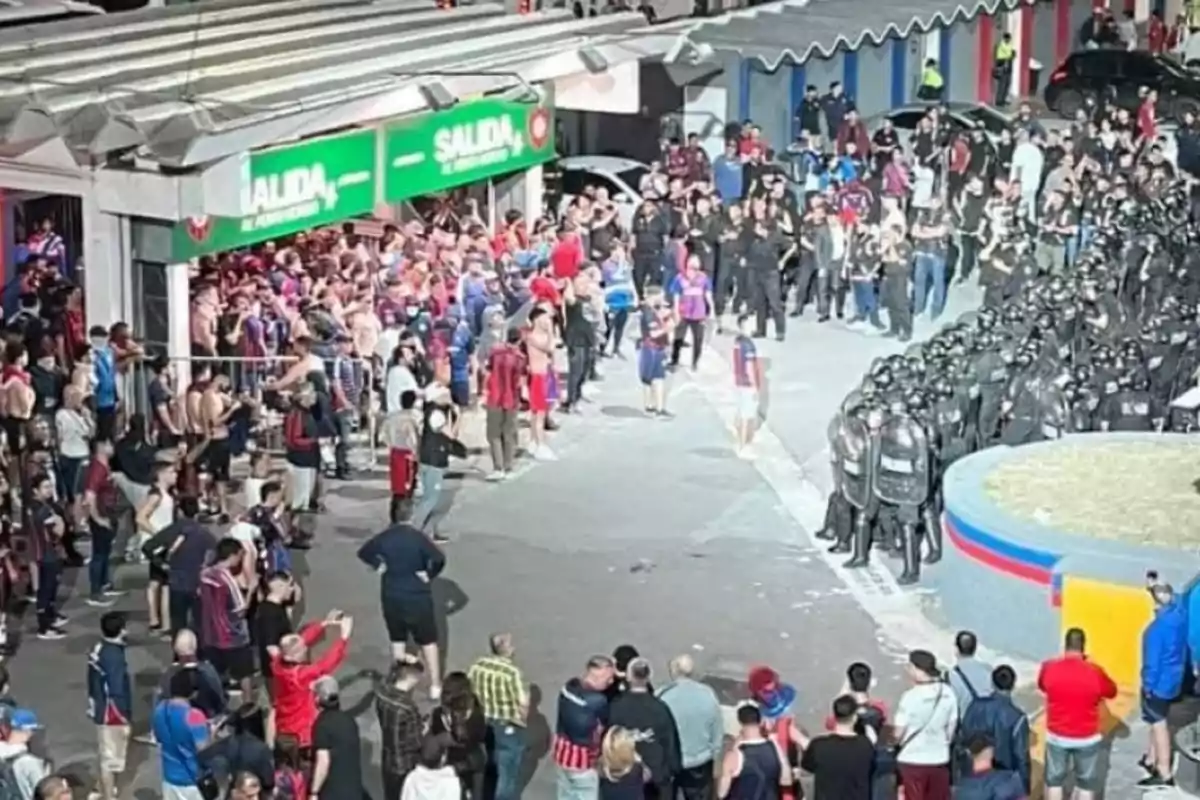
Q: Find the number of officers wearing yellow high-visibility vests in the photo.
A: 2